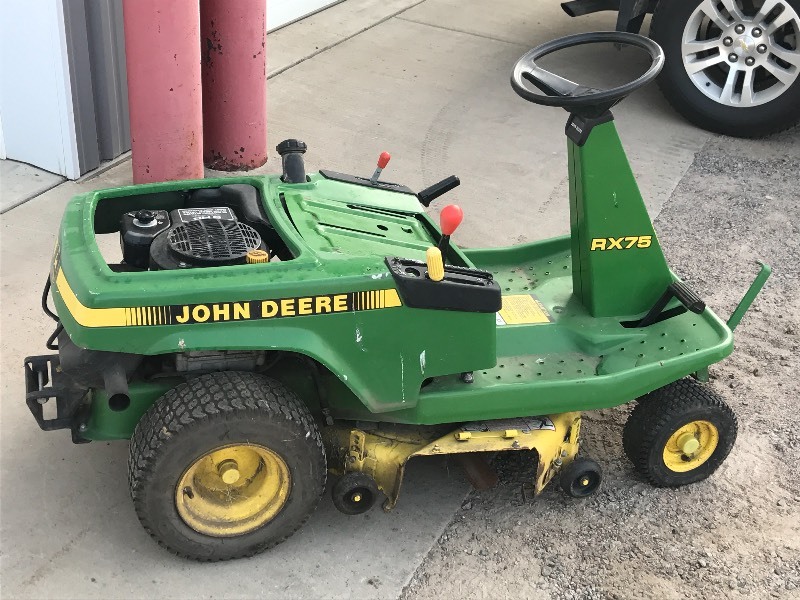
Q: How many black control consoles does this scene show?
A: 2